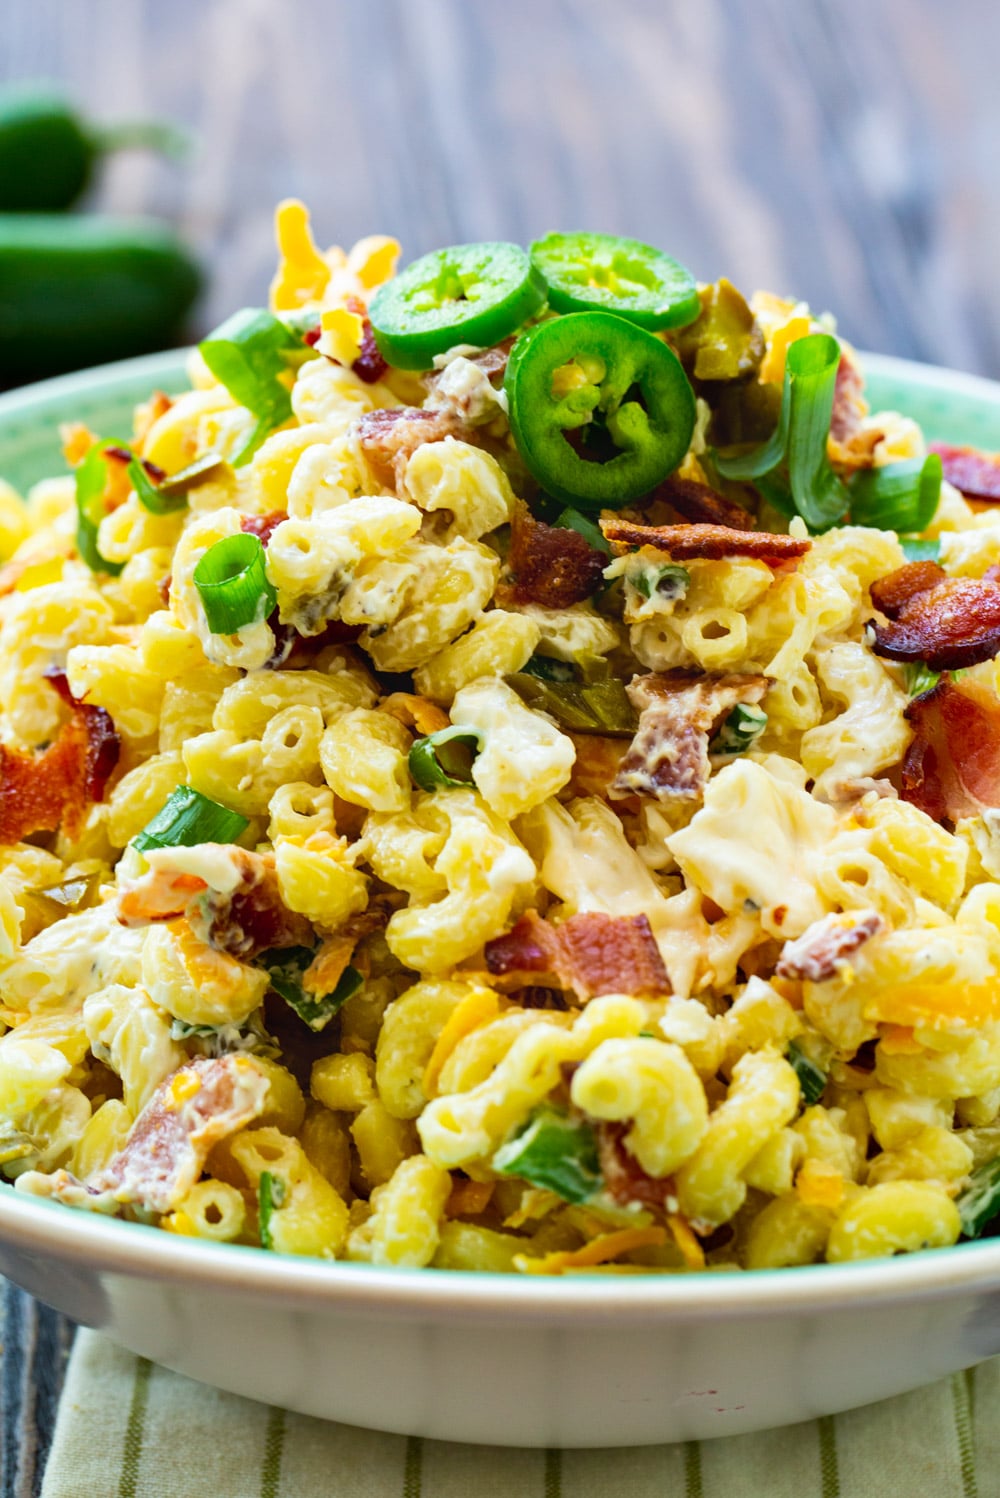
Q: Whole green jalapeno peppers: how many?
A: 2